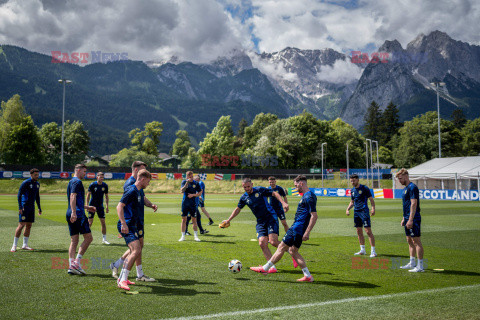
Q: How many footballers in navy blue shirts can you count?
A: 11